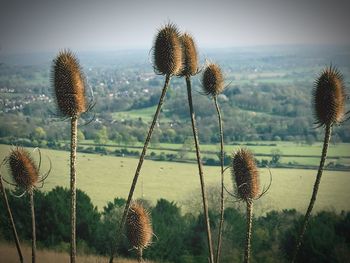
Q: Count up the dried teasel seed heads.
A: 8